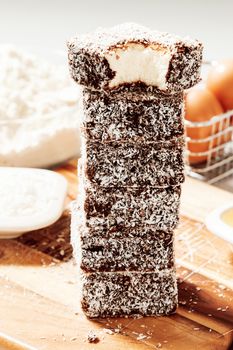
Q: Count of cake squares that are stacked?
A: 6